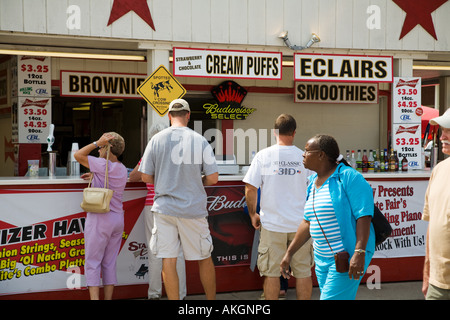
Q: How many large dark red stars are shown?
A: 2